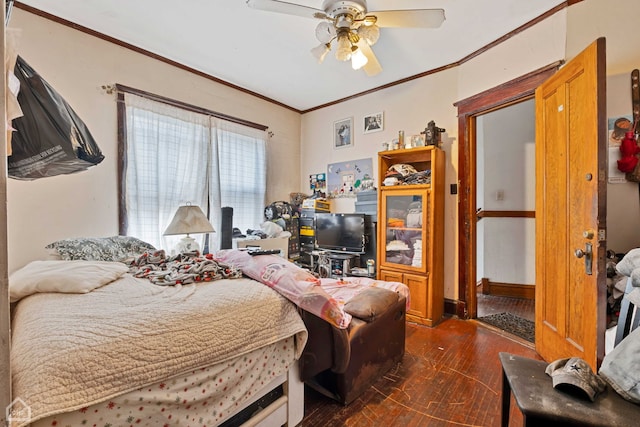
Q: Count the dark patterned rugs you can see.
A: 1